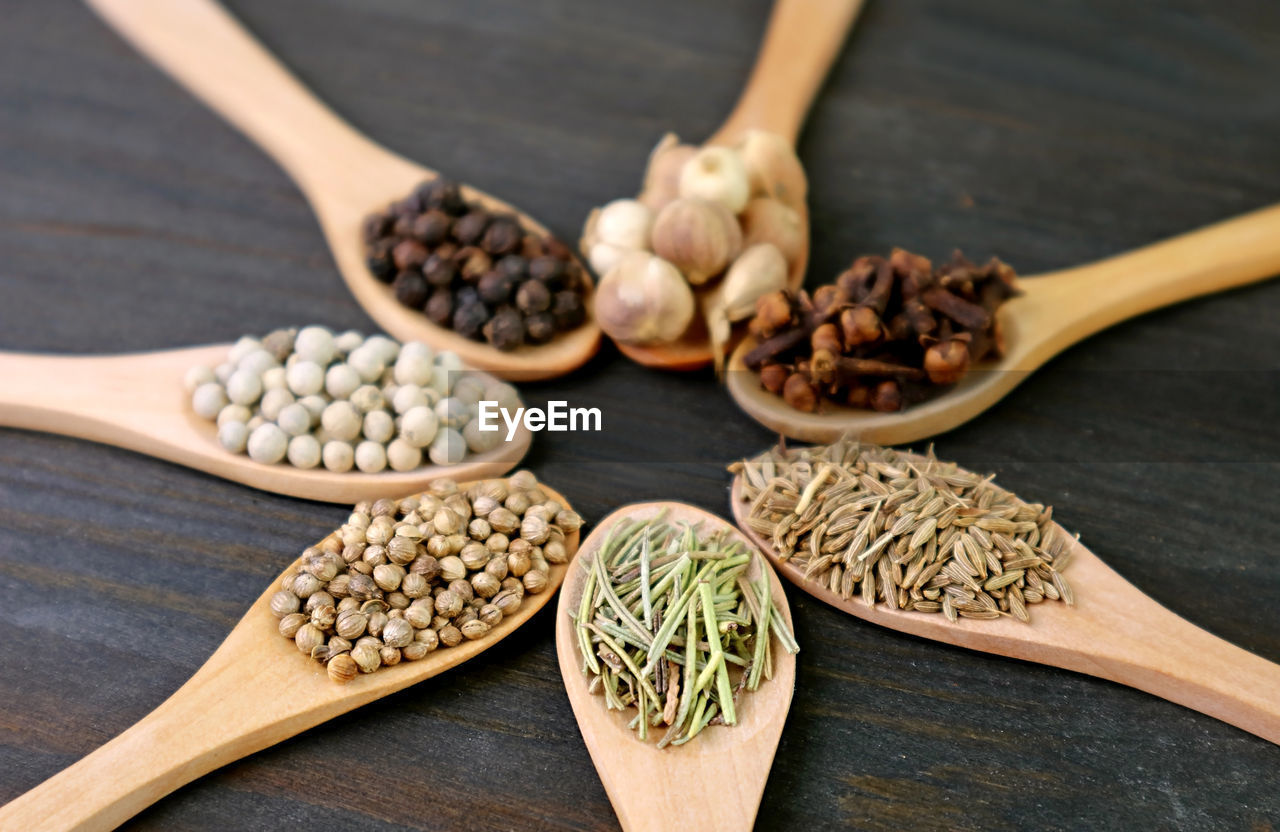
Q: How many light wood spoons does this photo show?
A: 7